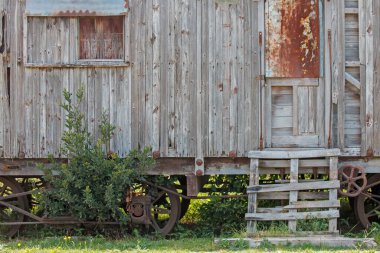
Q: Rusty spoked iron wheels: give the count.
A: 4